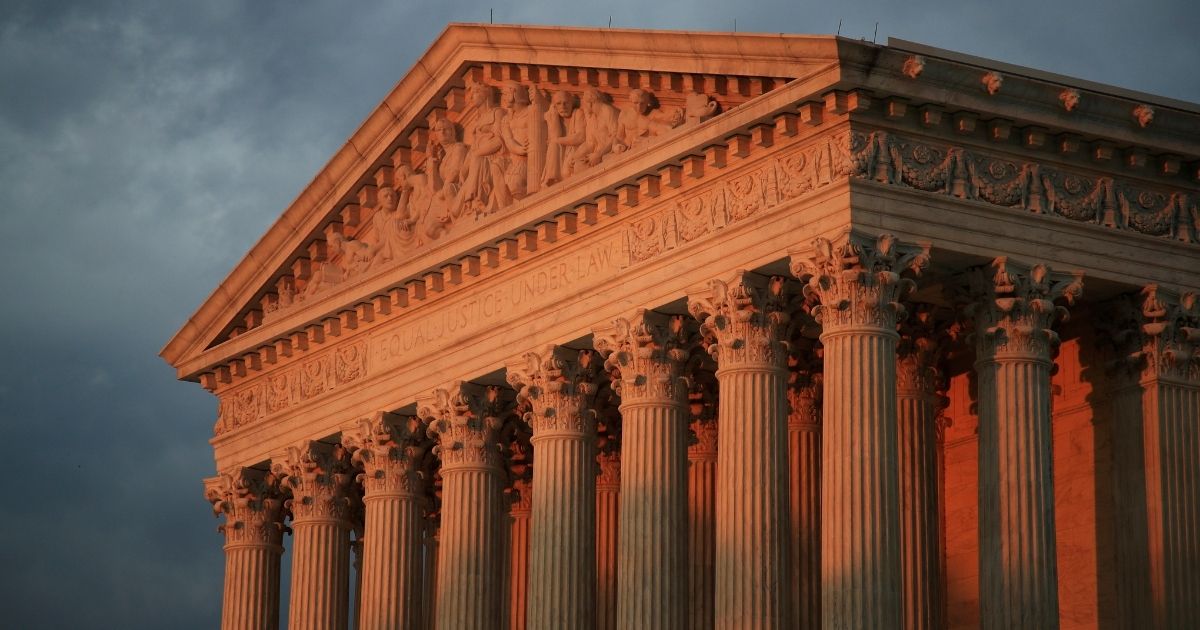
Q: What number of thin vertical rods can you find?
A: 5